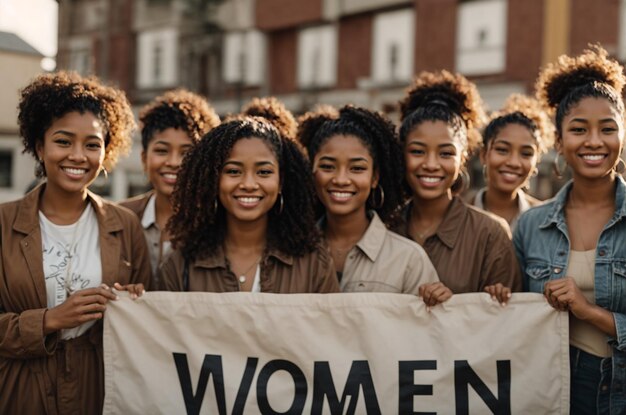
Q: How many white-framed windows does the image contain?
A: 5